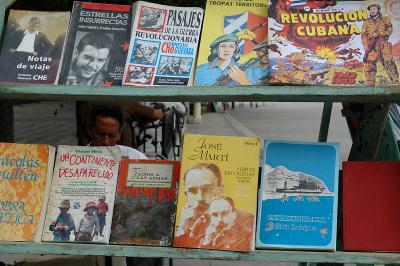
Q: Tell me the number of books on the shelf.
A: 11